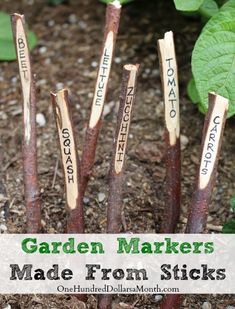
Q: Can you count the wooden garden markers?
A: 6